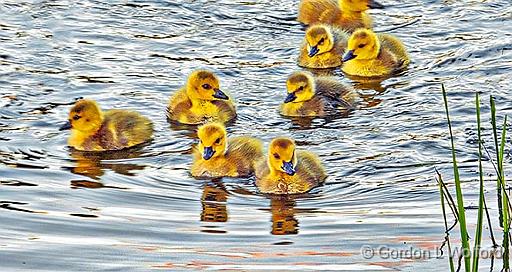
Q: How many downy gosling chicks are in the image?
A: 8